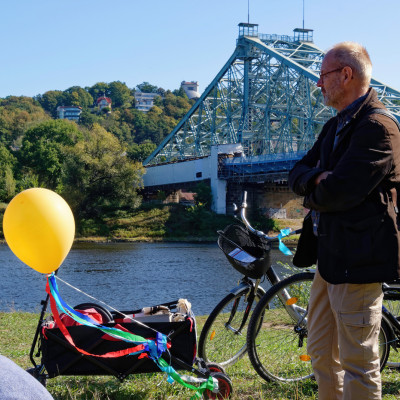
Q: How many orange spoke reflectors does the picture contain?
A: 3